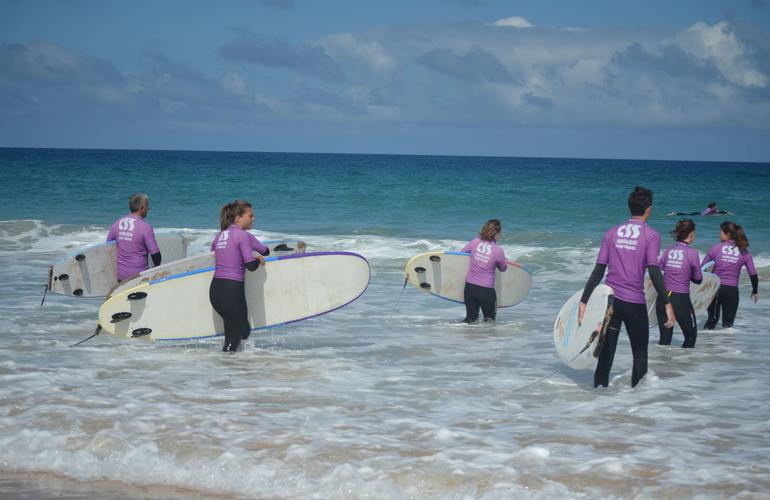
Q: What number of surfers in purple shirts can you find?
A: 7